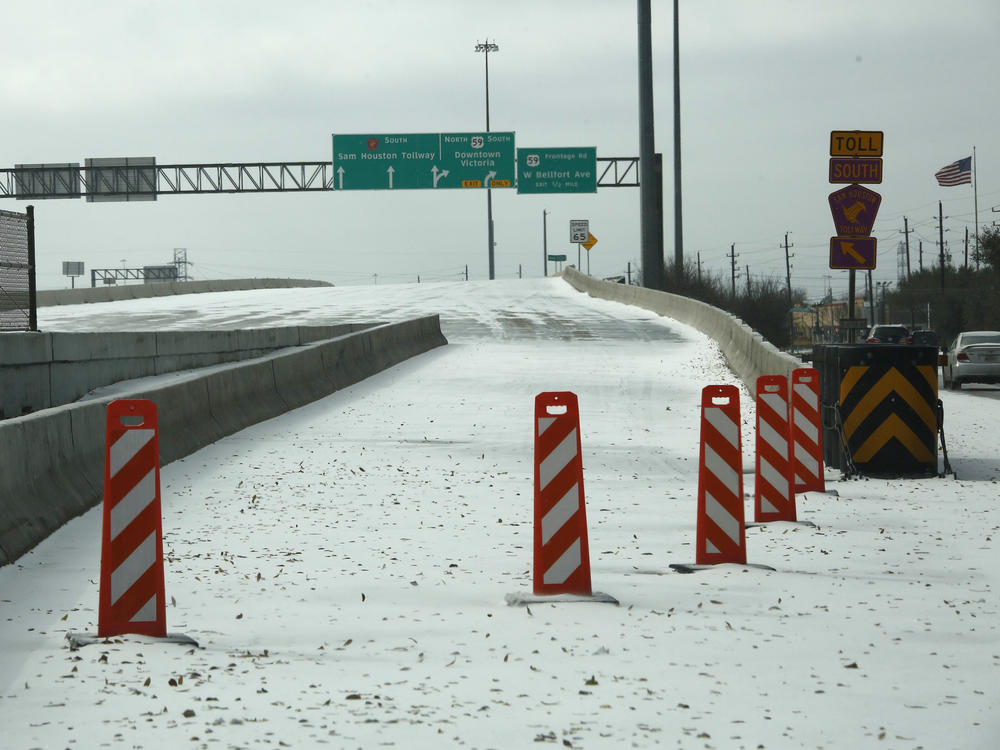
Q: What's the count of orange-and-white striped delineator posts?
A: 5